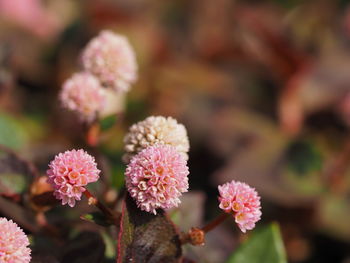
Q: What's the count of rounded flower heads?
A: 7